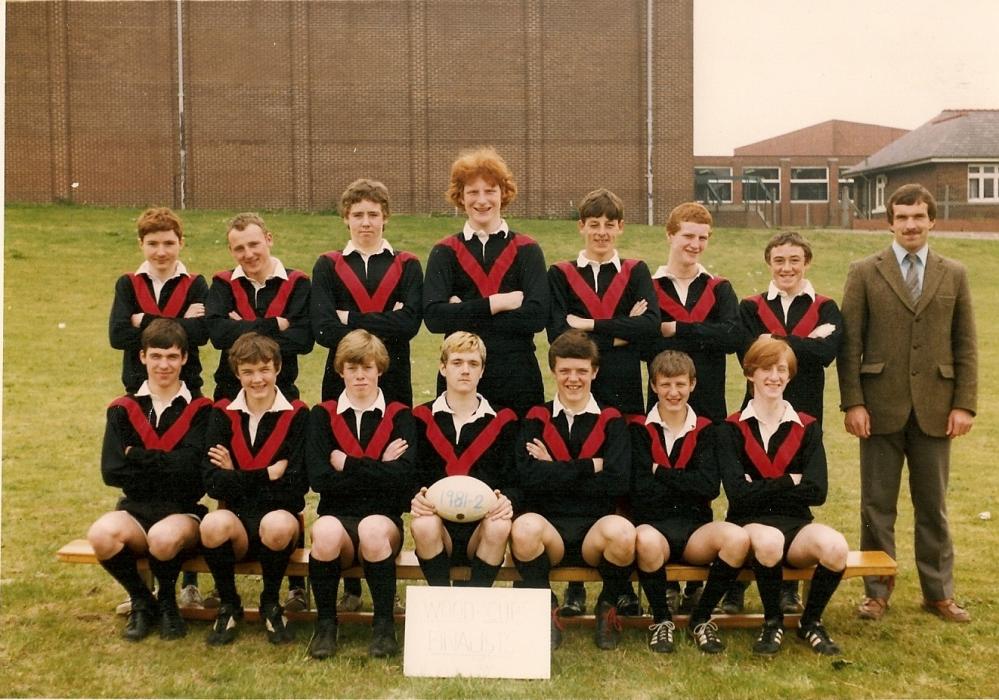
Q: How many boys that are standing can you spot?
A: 7